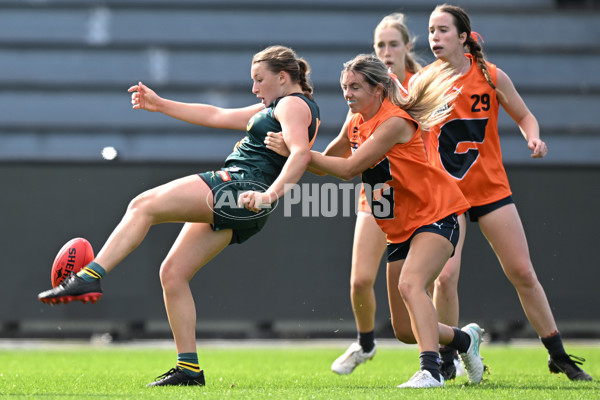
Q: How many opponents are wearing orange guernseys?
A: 3